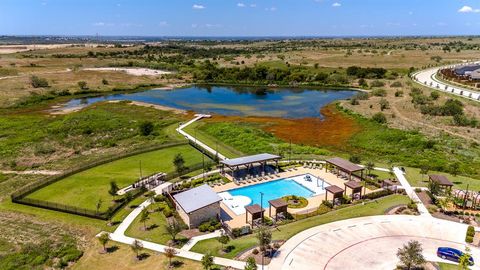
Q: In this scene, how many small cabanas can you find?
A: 4